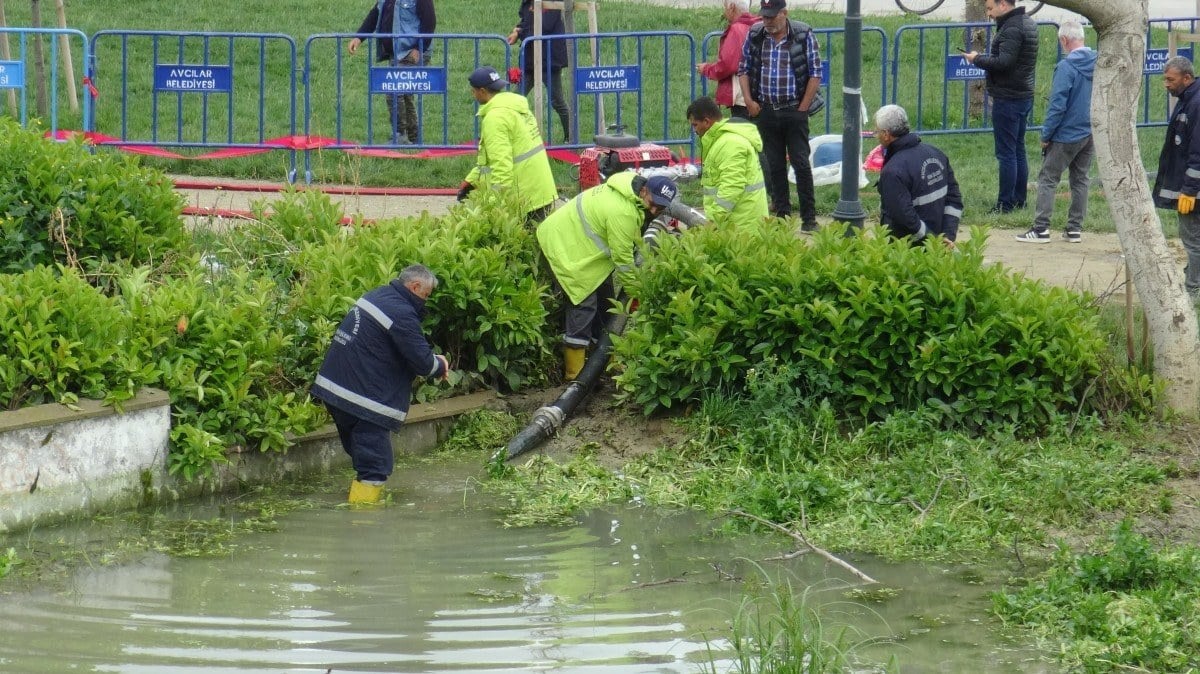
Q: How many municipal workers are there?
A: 6